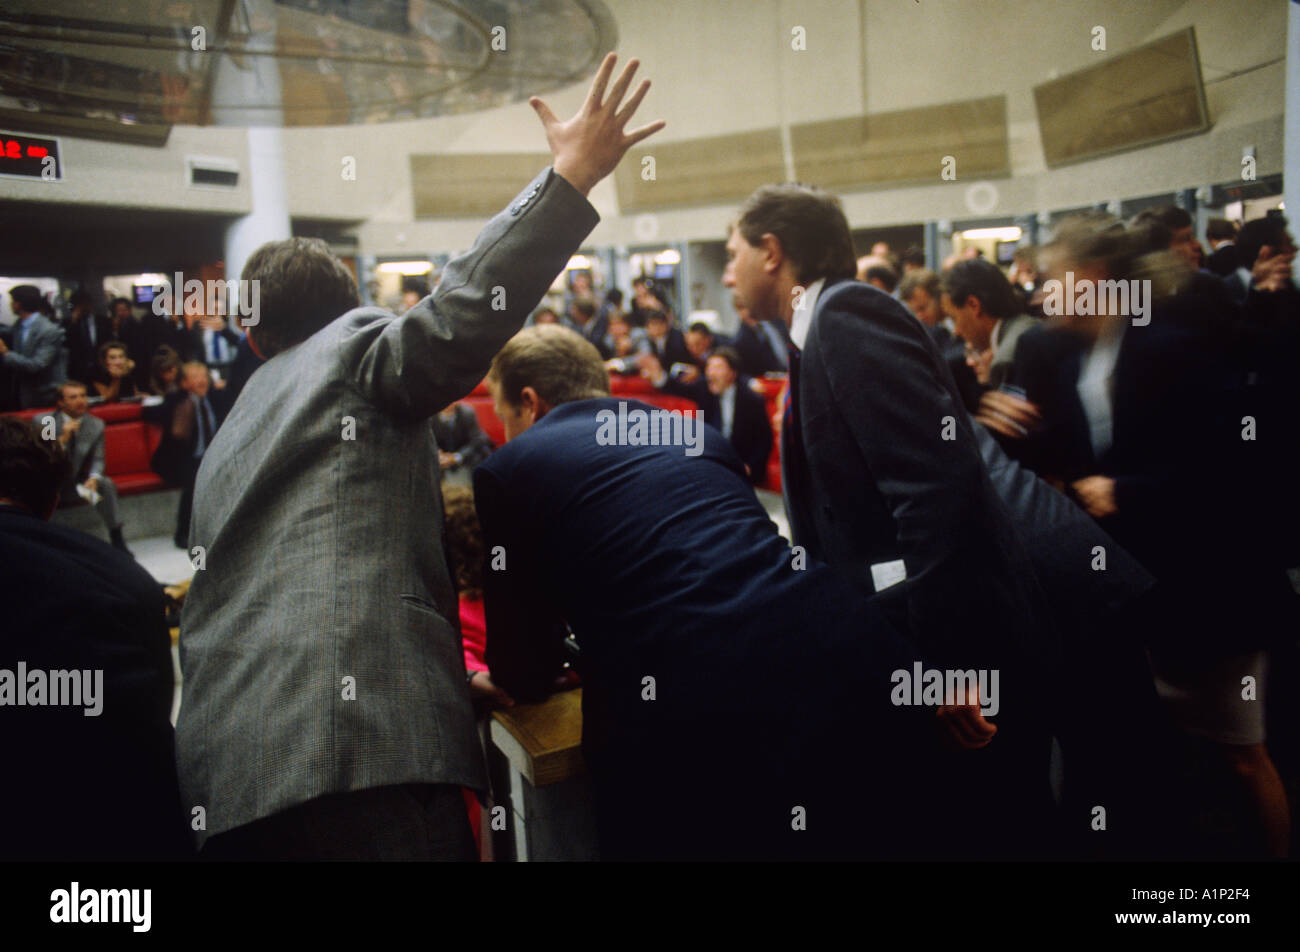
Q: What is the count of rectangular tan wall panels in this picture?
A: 4